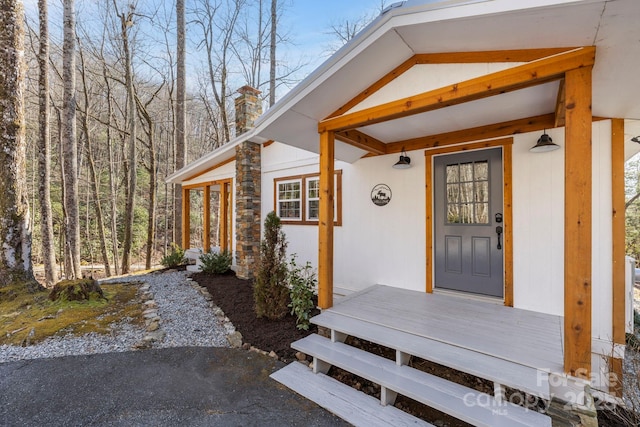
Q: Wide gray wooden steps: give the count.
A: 3